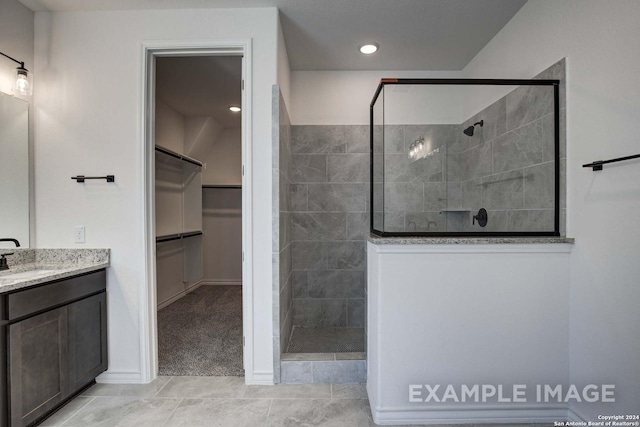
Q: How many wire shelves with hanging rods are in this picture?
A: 3